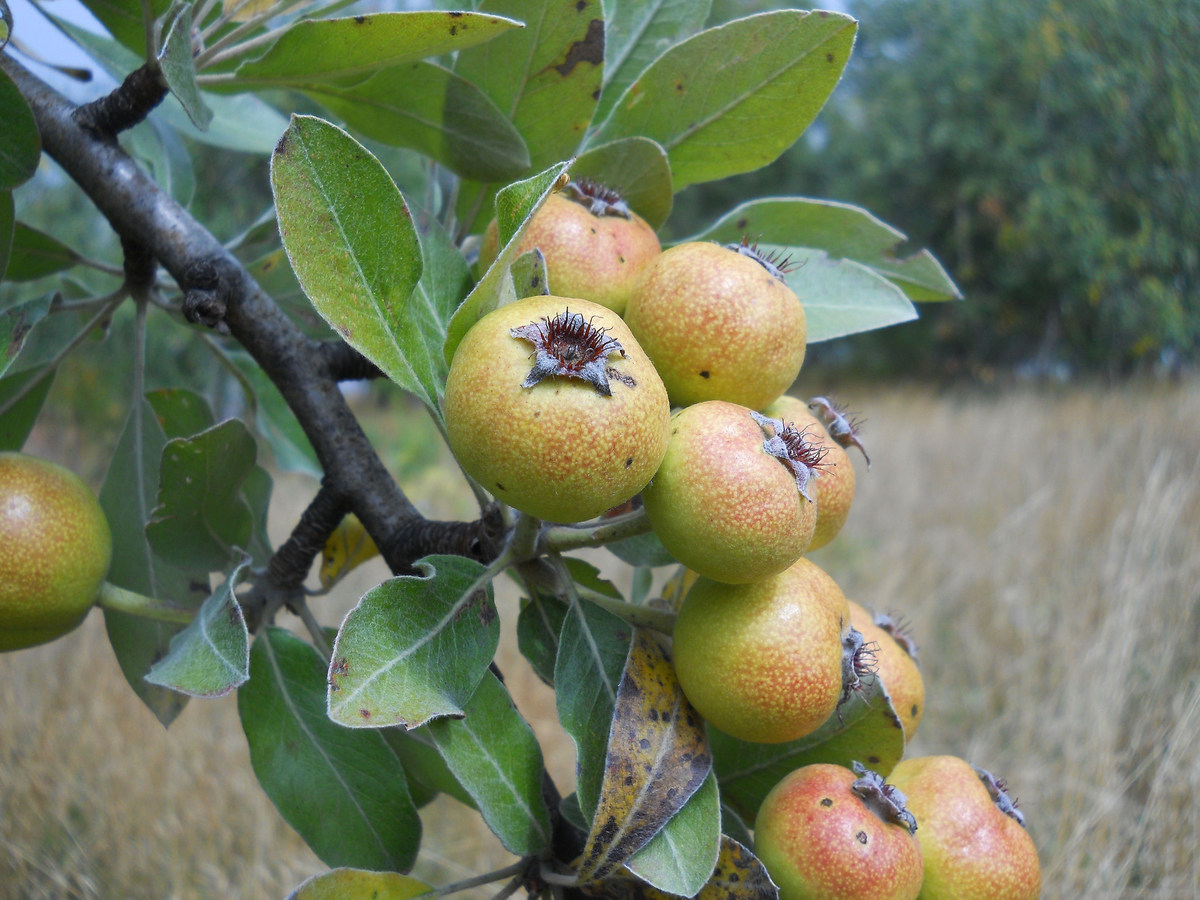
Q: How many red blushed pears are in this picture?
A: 10